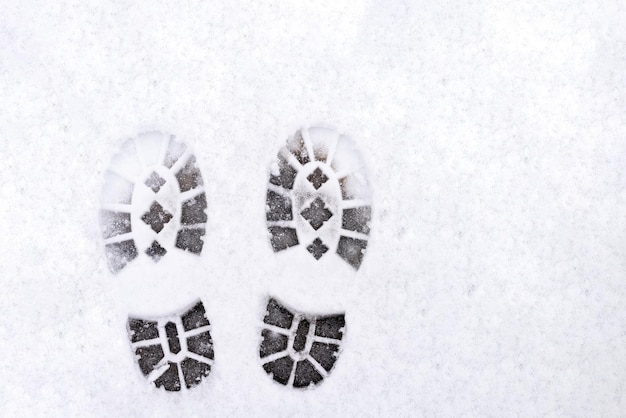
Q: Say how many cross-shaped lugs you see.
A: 6